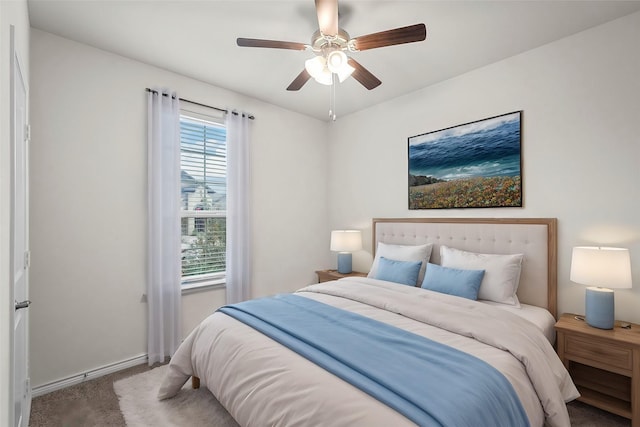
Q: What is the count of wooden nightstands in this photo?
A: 2